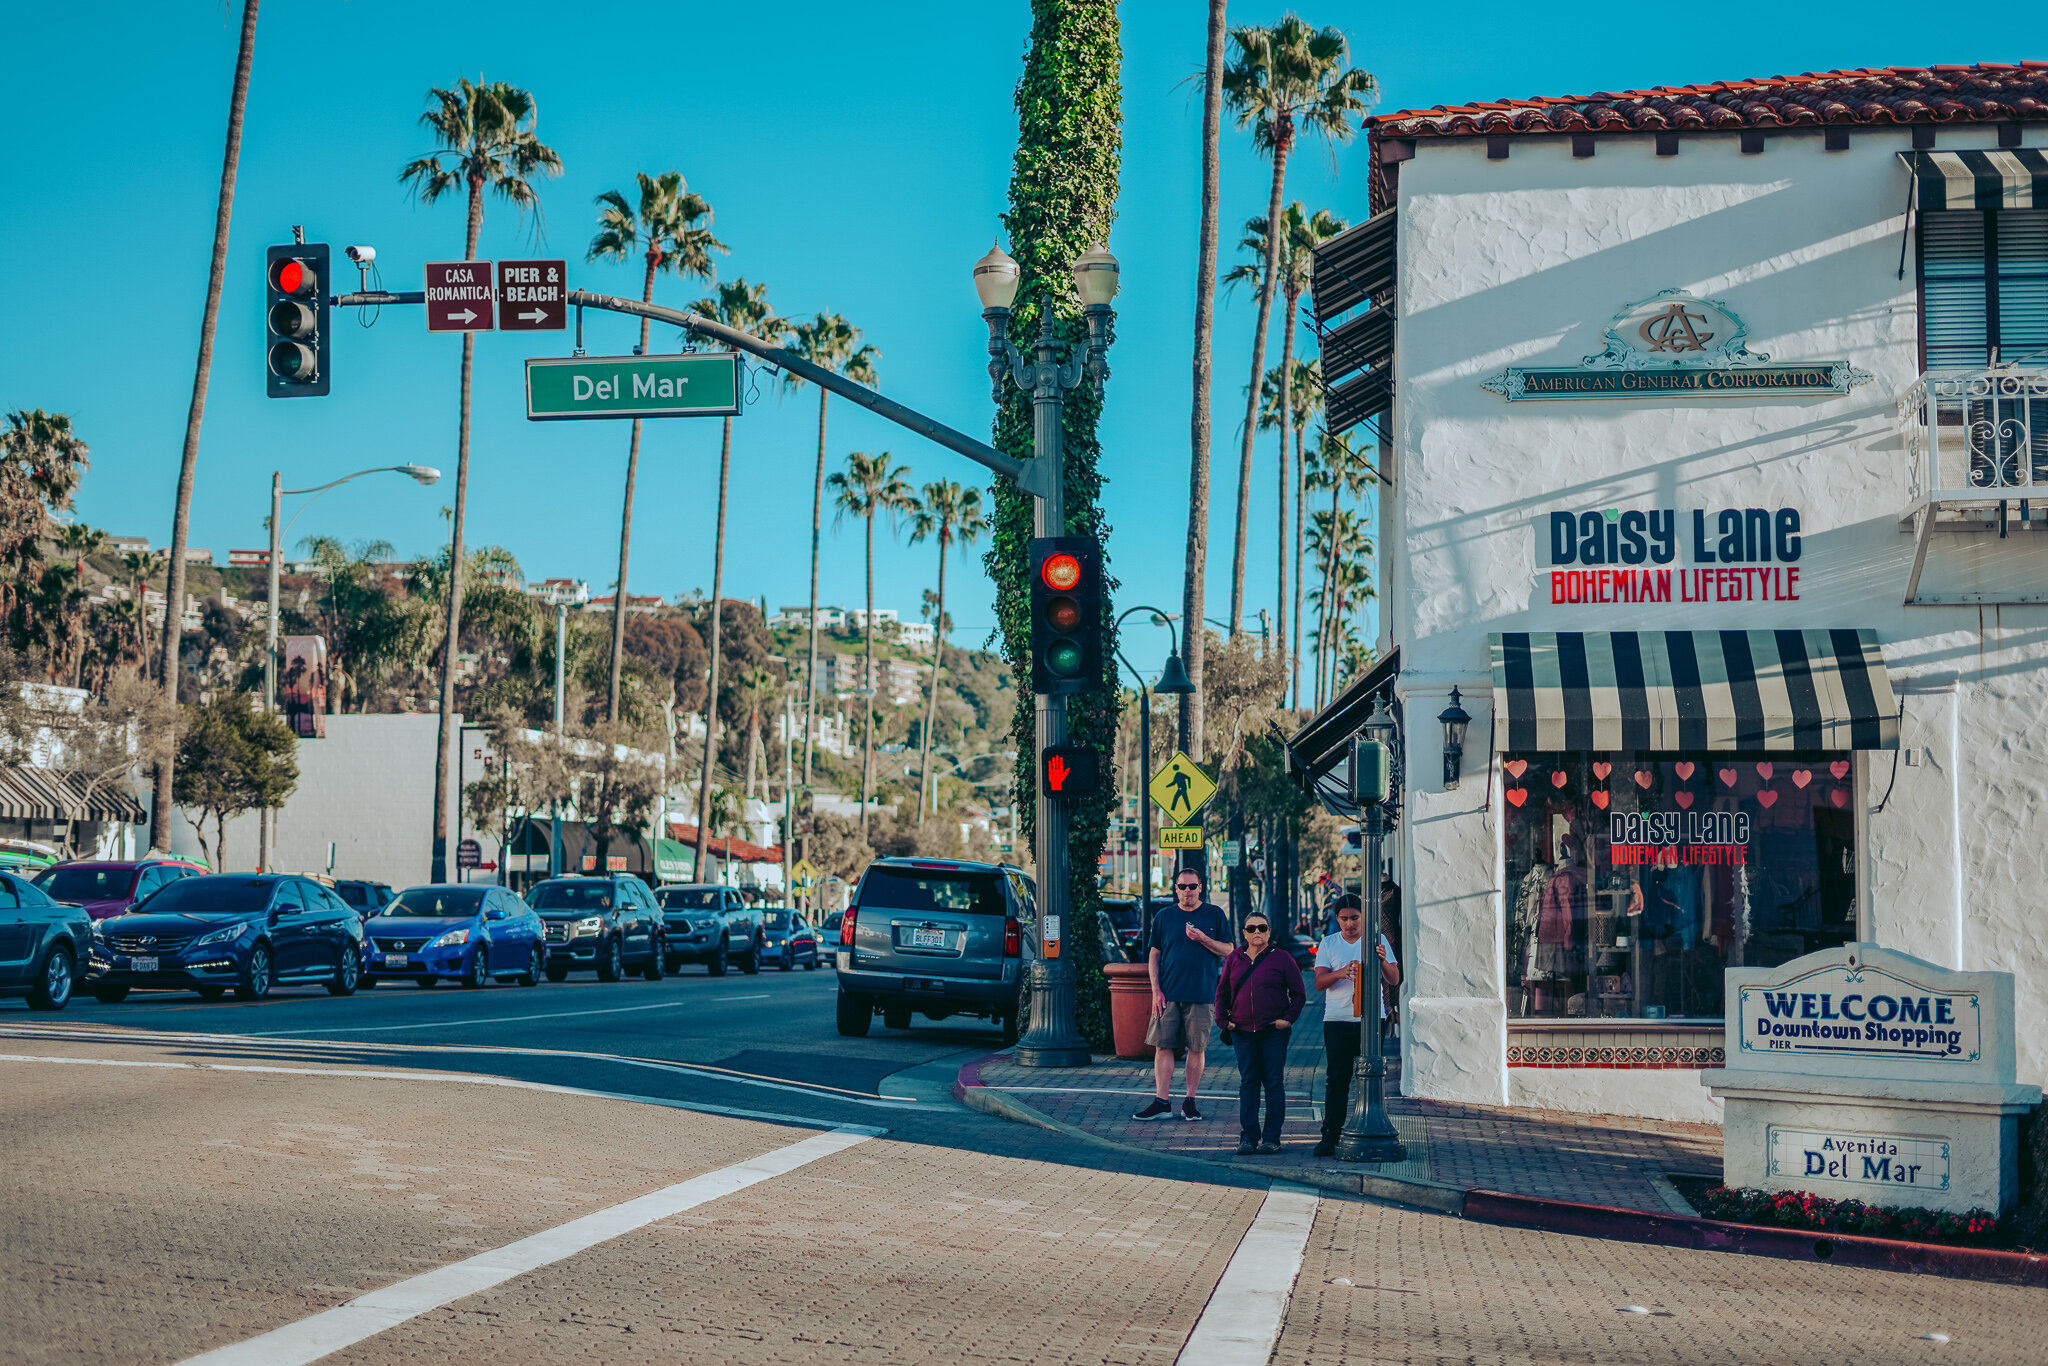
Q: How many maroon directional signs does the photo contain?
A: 2